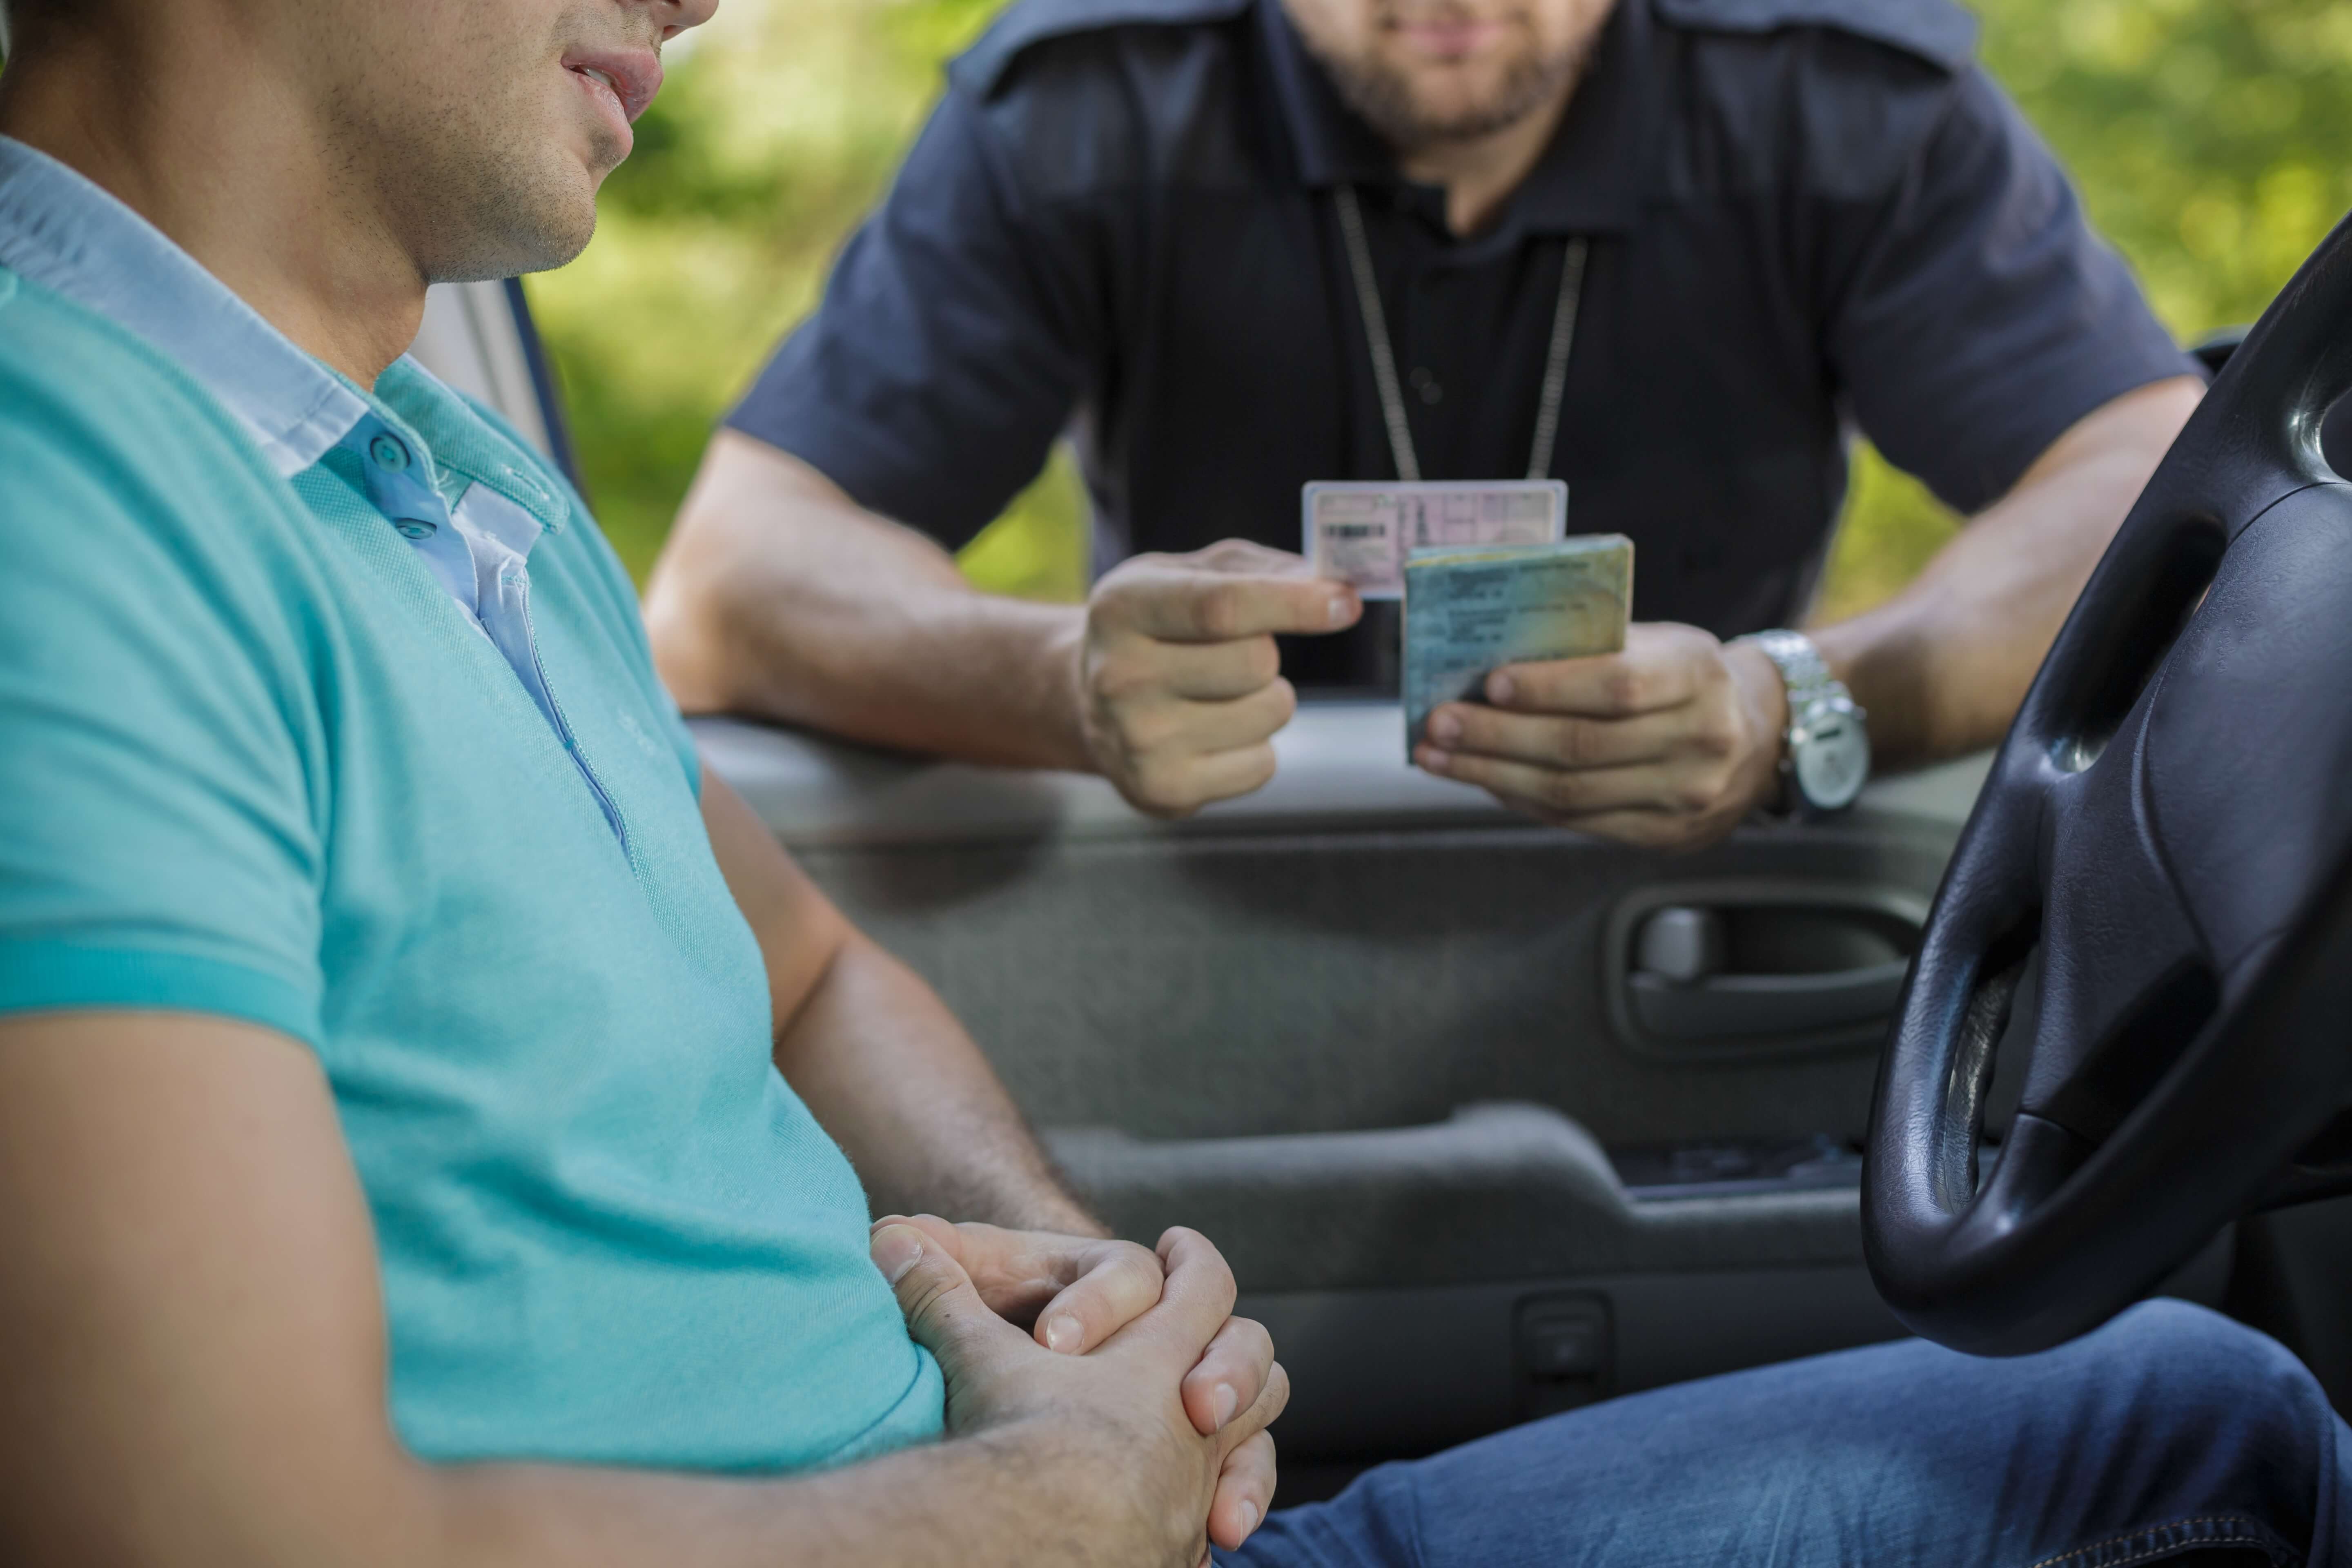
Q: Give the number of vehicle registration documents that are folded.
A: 1